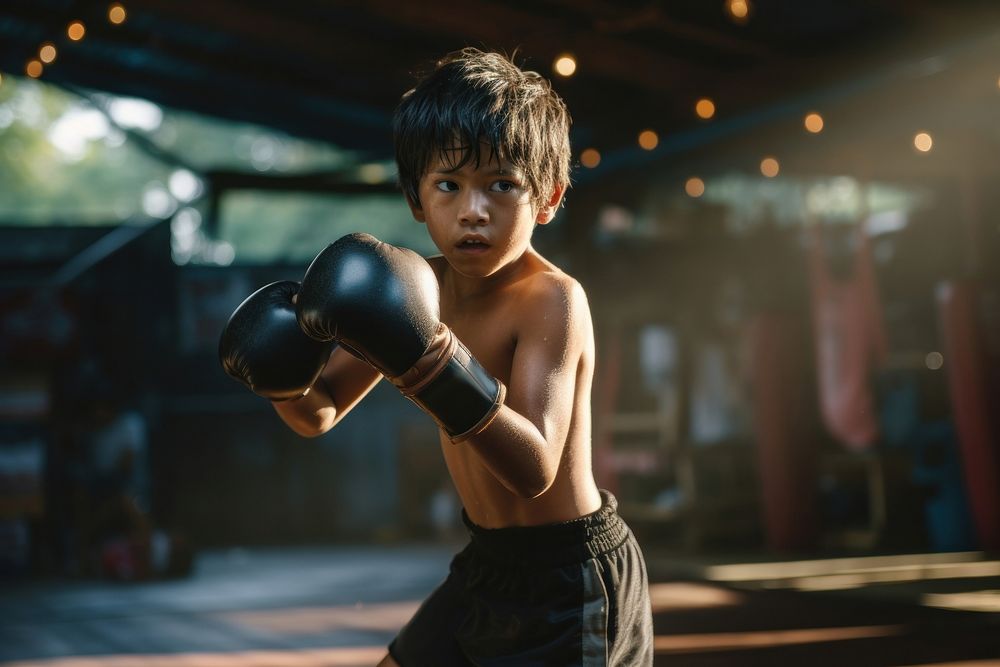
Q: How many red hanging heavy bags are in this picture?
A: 3